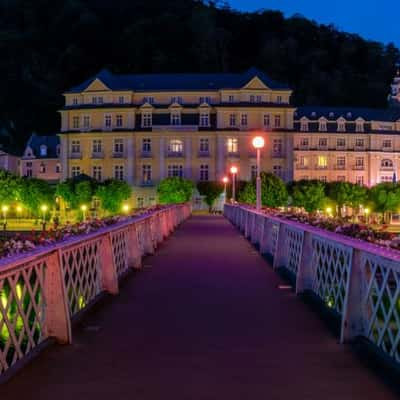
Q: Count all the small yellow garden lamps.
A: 7